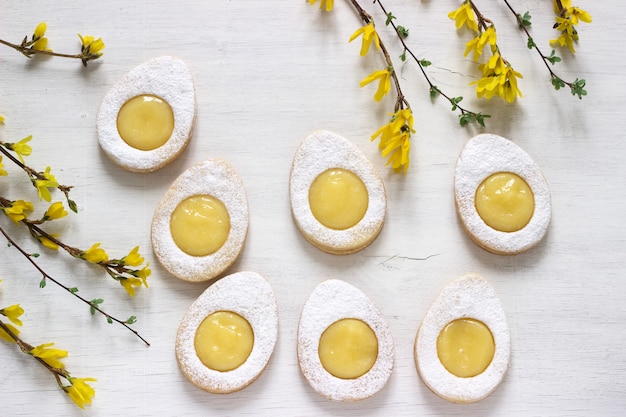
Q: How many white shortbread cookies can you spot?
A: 7